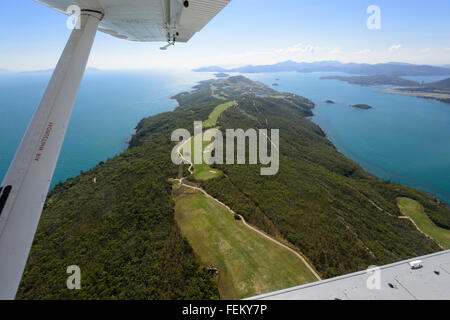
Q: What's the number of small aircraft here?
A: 1